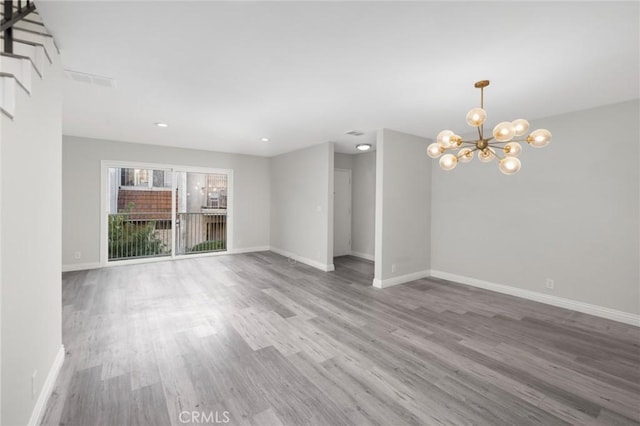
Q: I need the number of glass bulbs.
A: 12